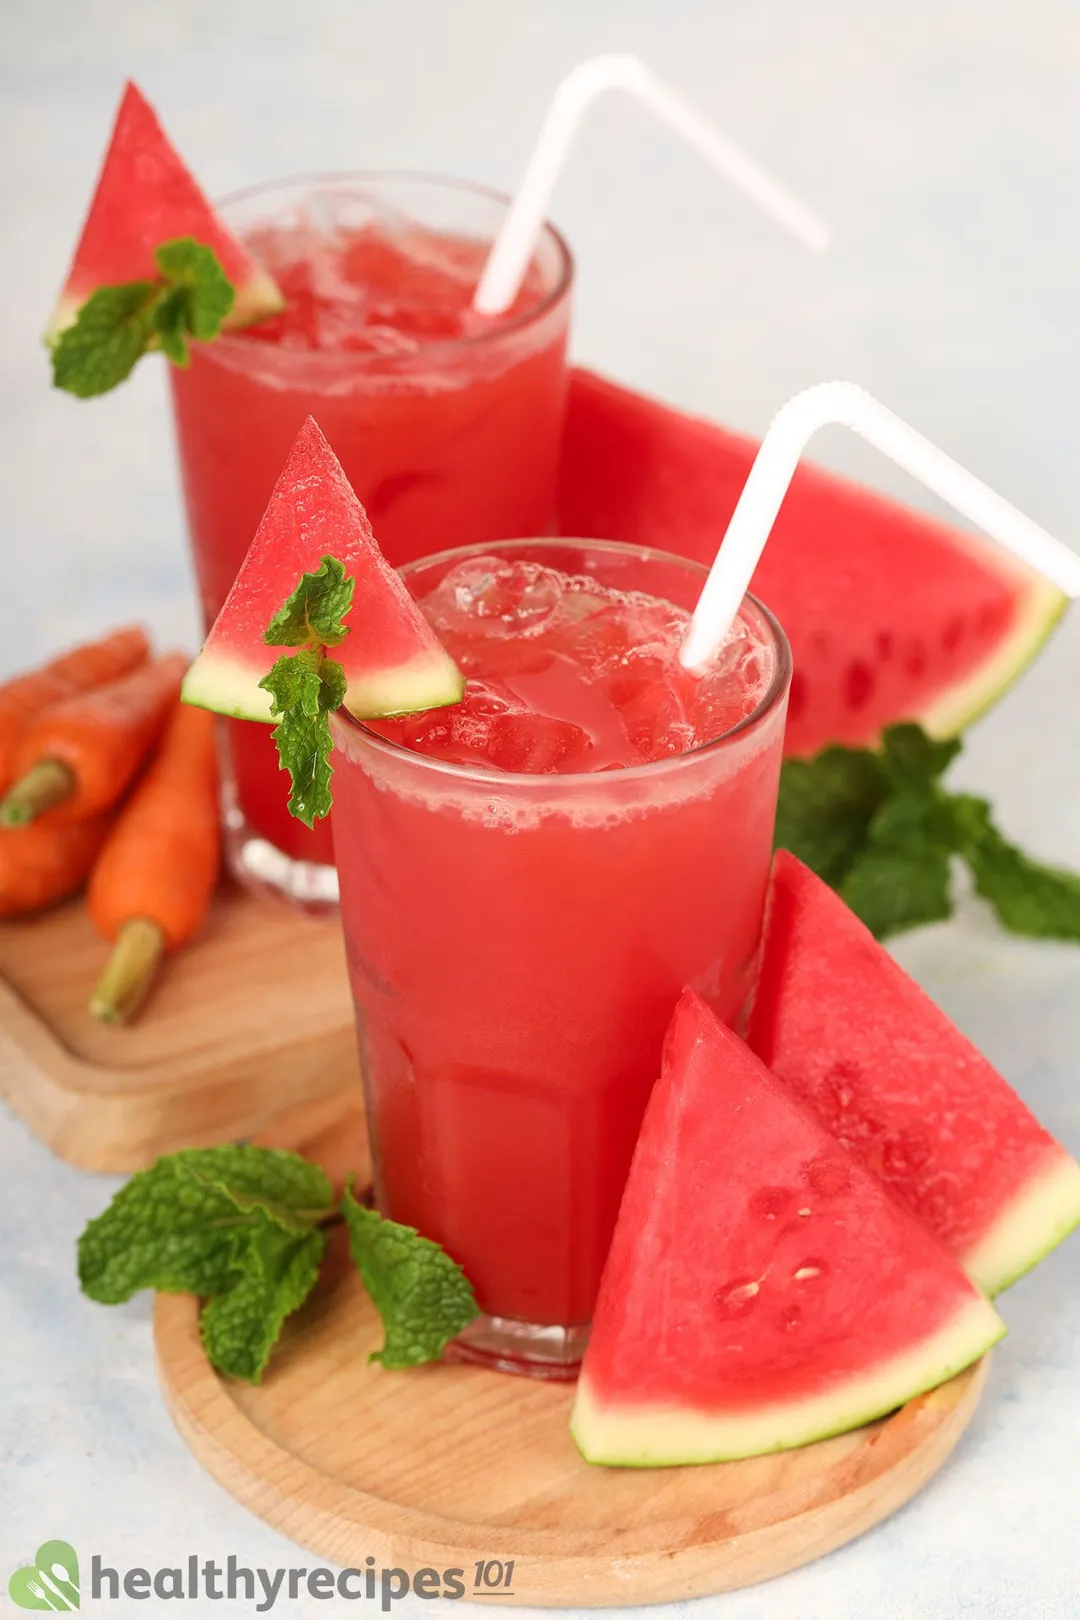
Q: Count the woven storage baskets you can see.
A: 0